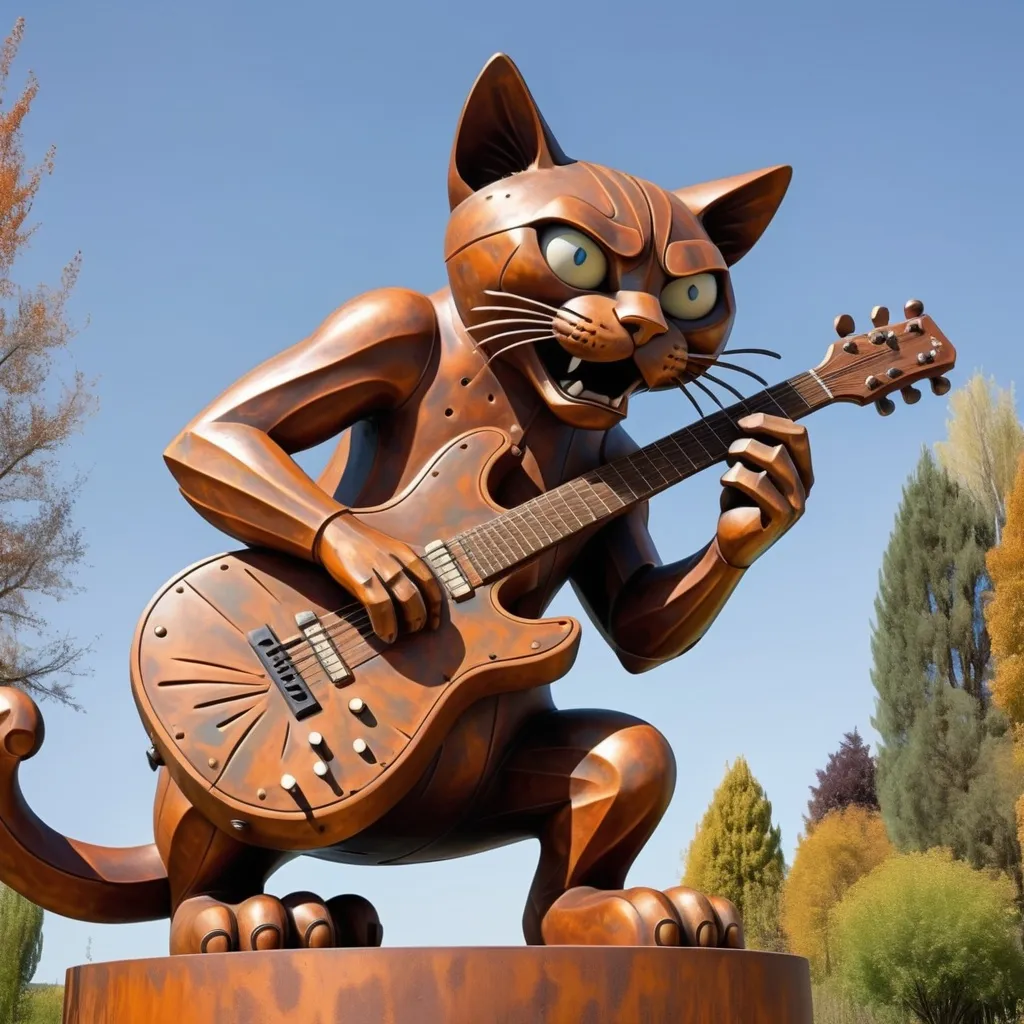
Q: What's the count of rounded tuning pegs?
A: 6